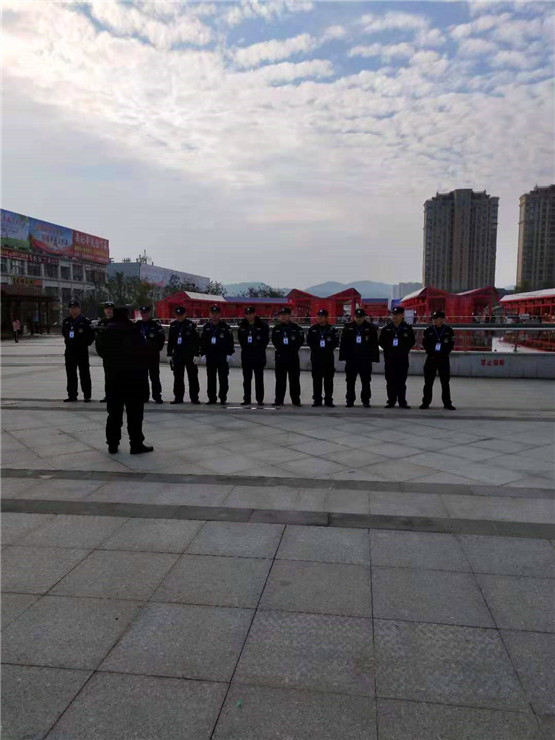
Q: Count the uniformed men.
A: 12